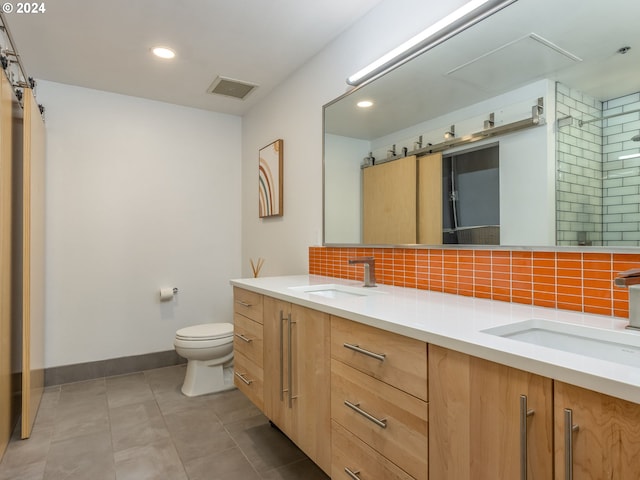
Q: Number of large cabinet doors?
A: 4